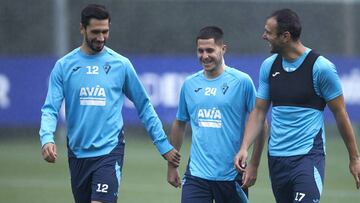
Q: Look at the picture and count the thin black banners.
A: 0